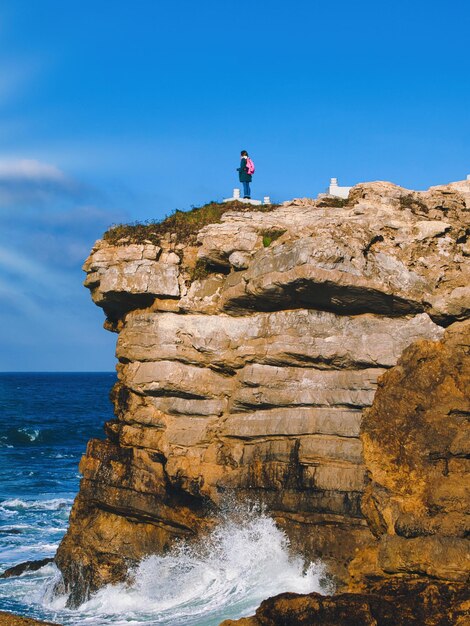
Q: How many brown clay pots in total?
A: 0